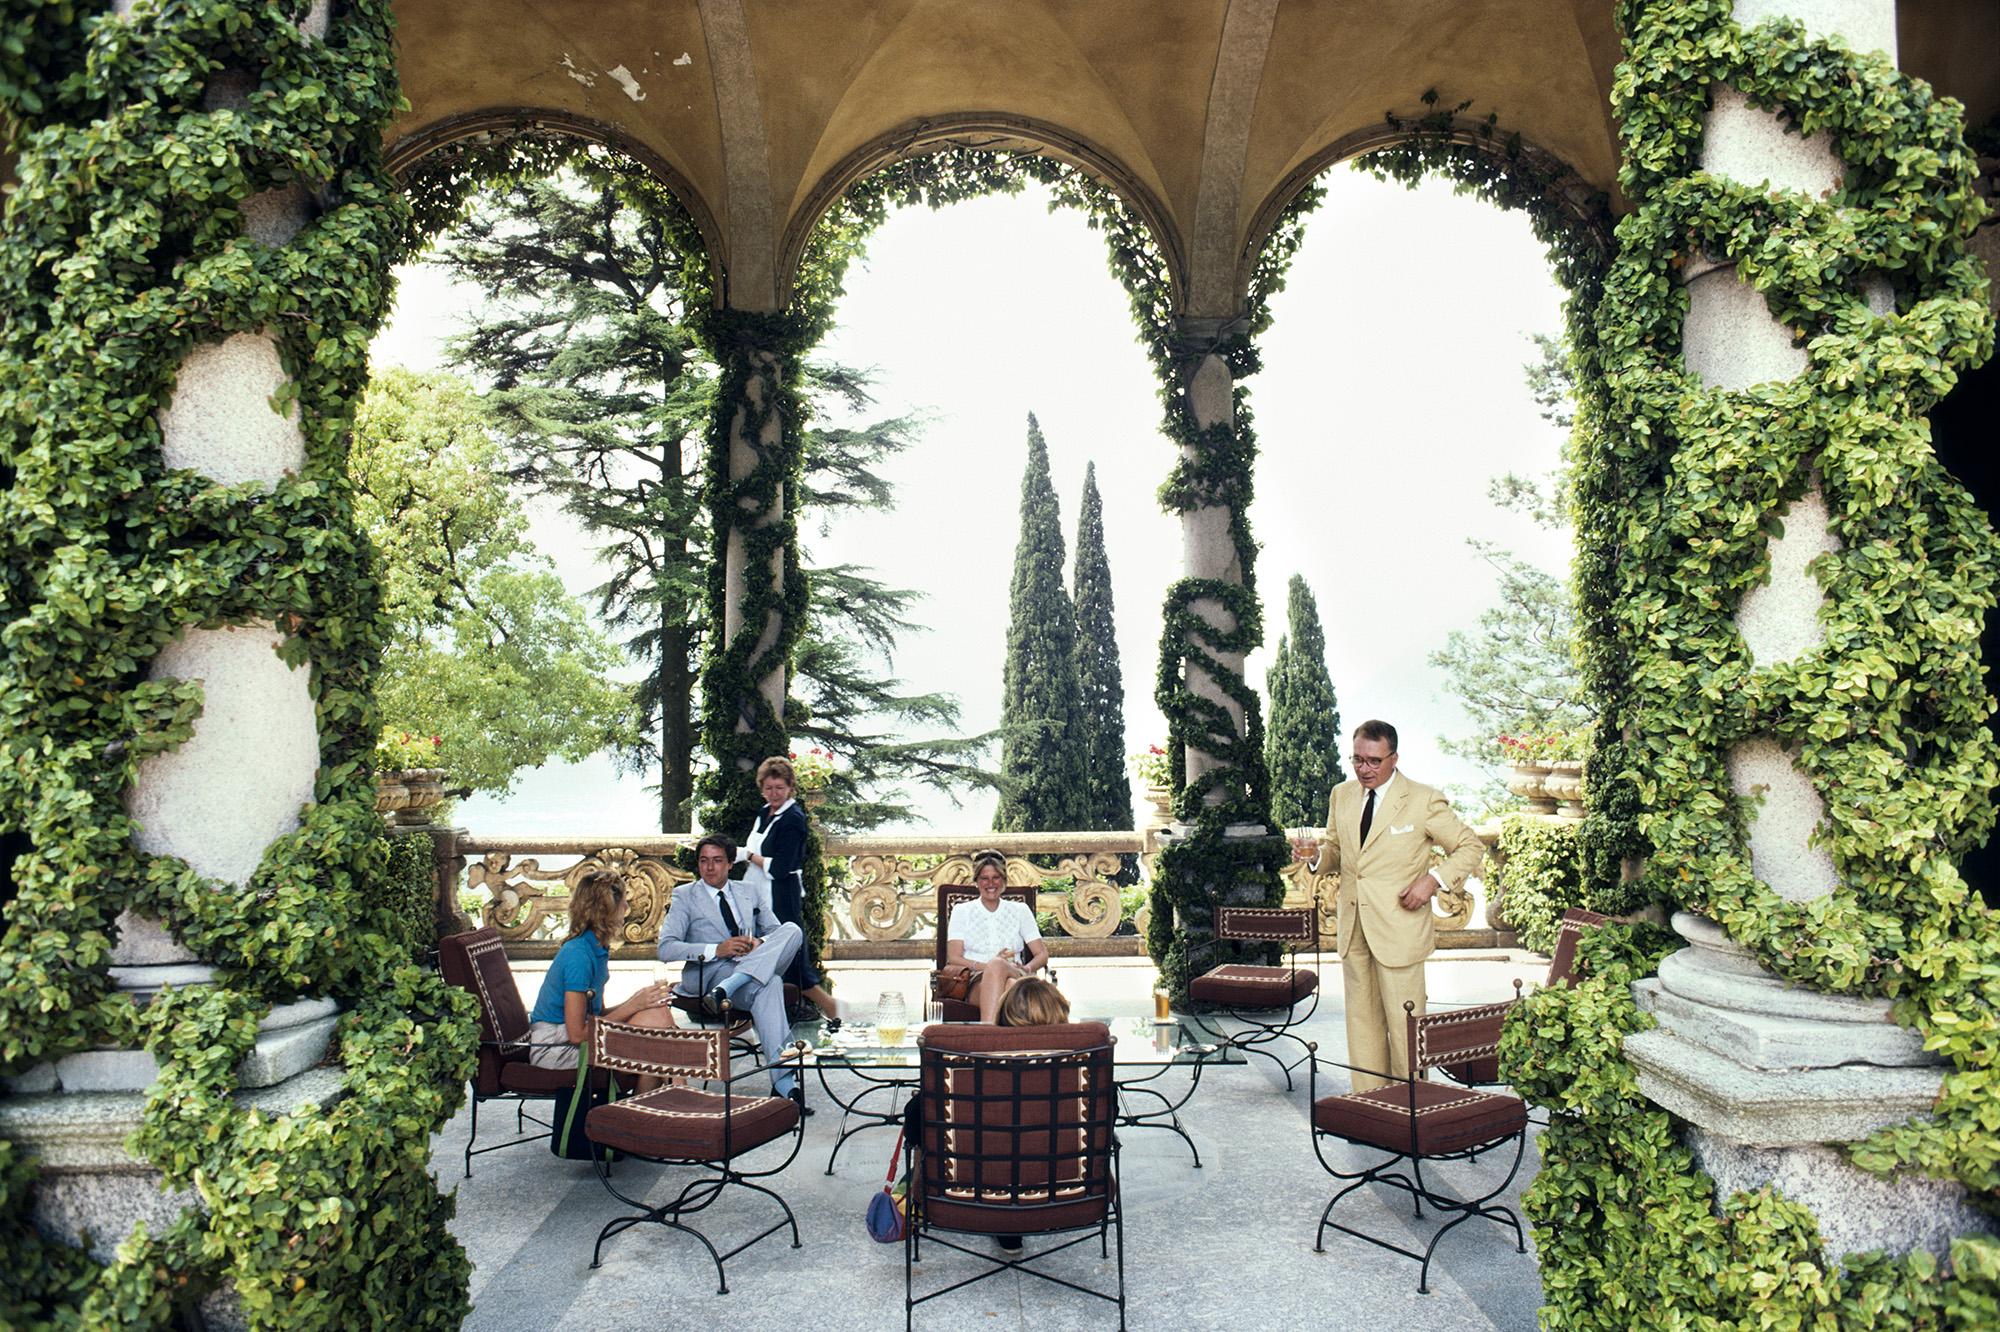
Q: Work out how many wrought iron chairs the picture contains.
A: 8